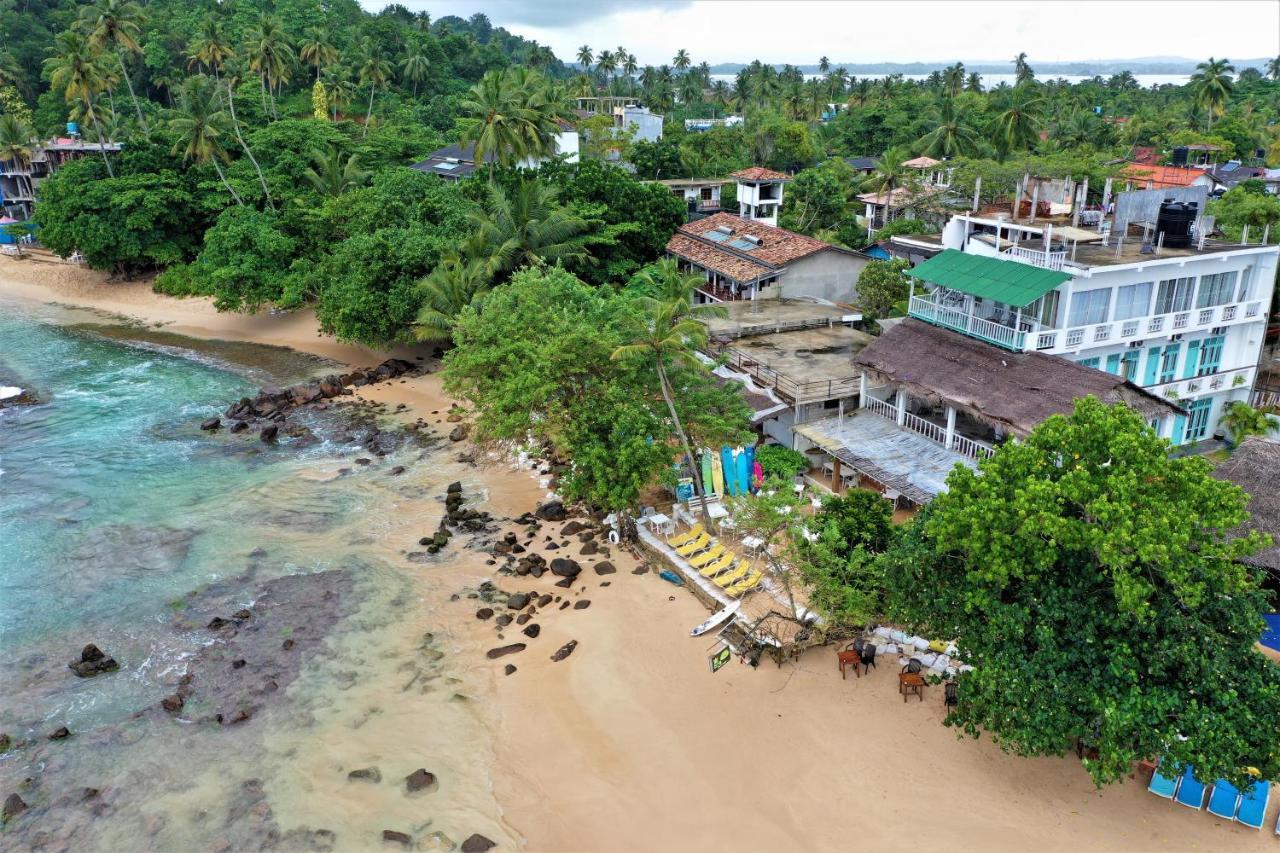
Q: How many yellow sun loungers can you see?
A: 6